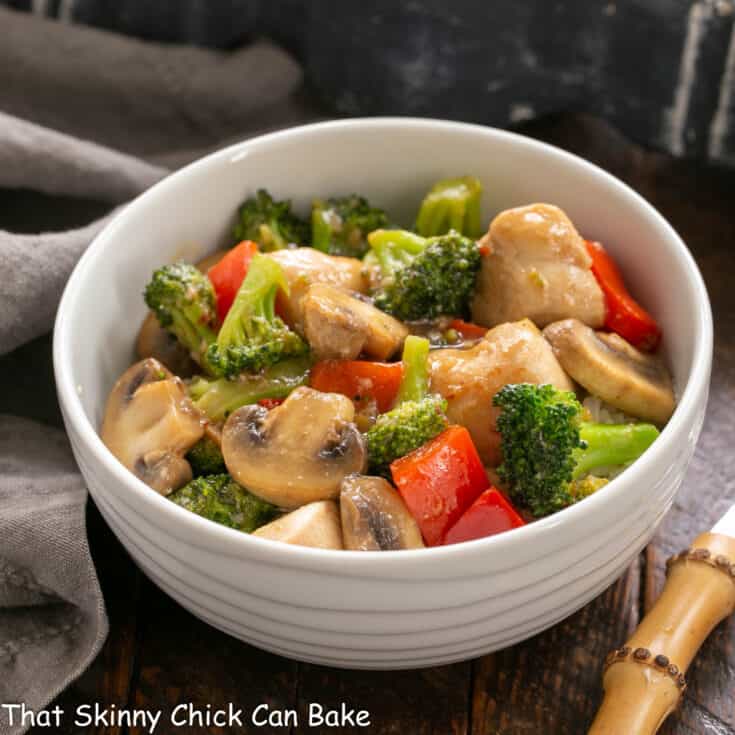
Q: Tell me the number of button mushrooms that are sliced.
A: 5